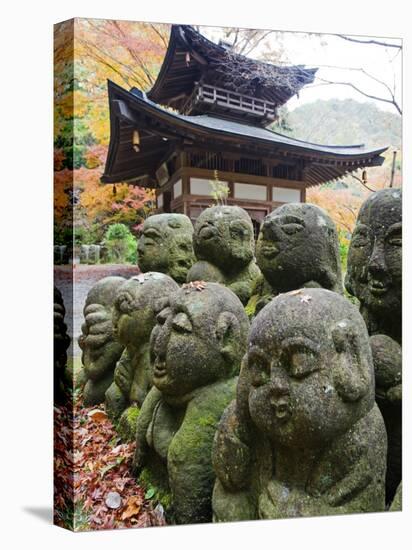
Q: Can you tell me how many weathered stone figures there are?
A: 8